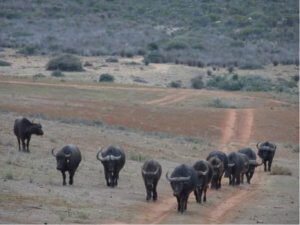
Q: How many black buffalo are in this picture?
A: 10